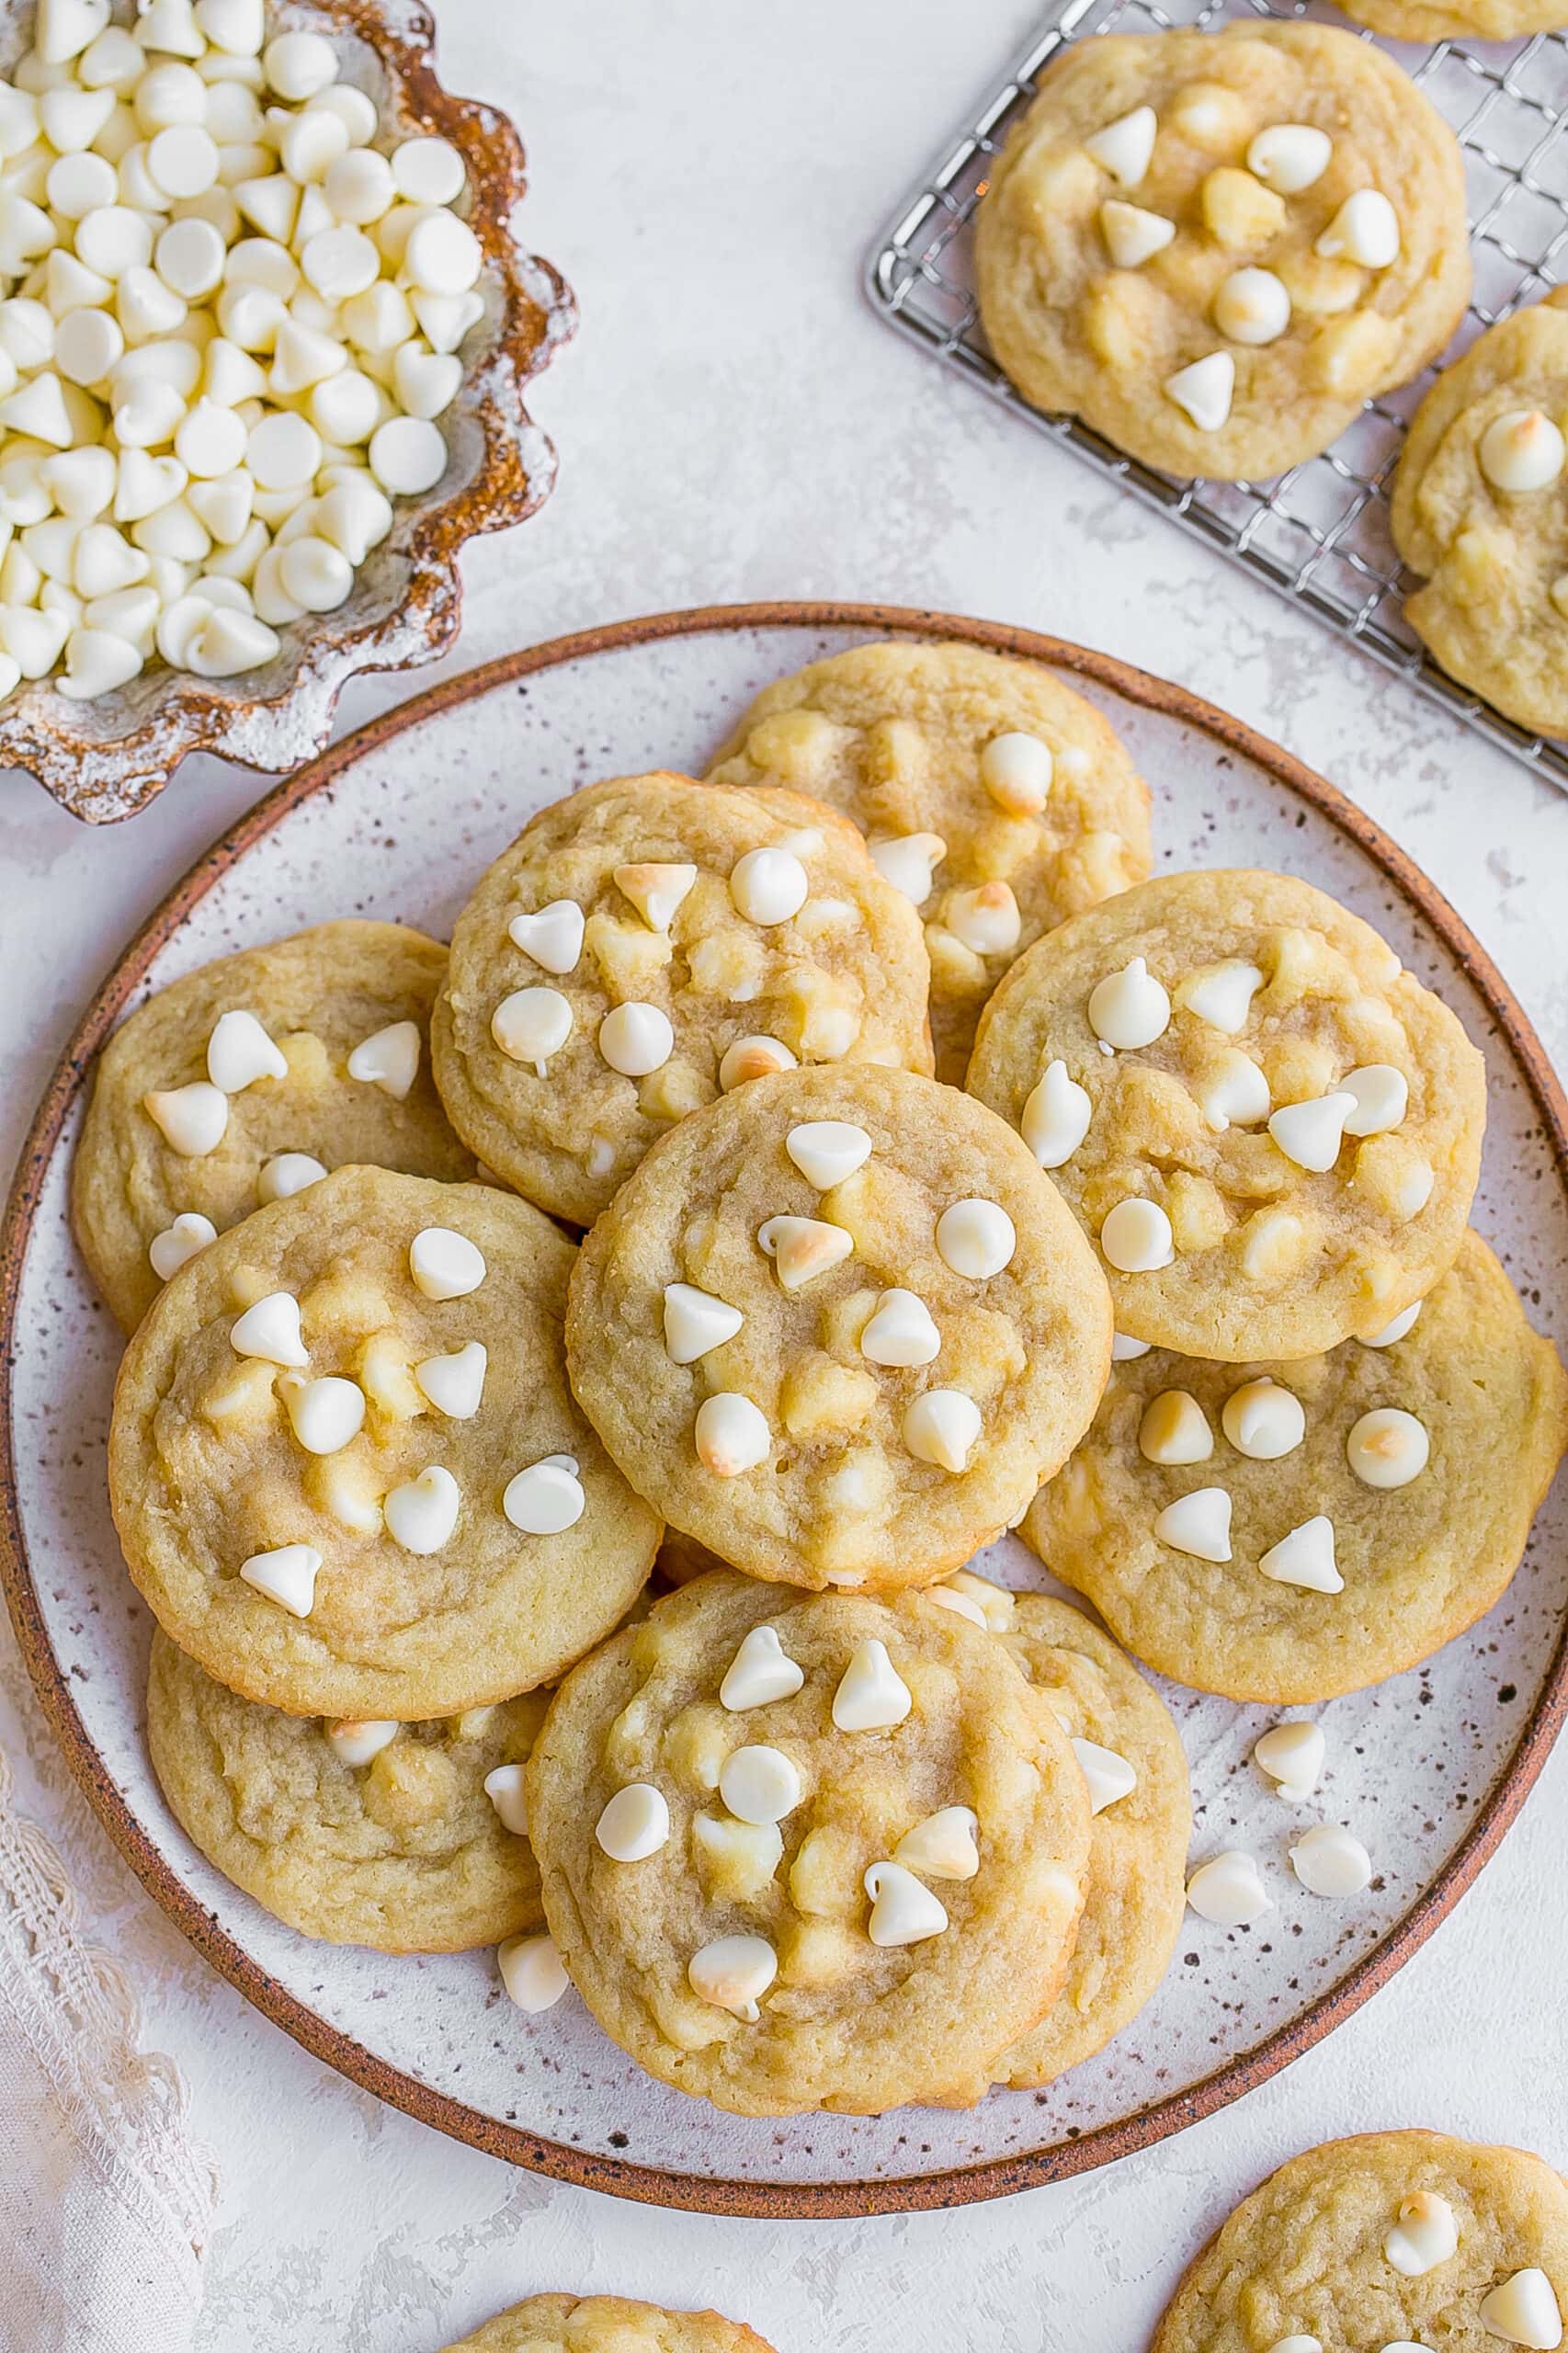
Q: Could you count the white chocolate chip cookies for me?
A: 15